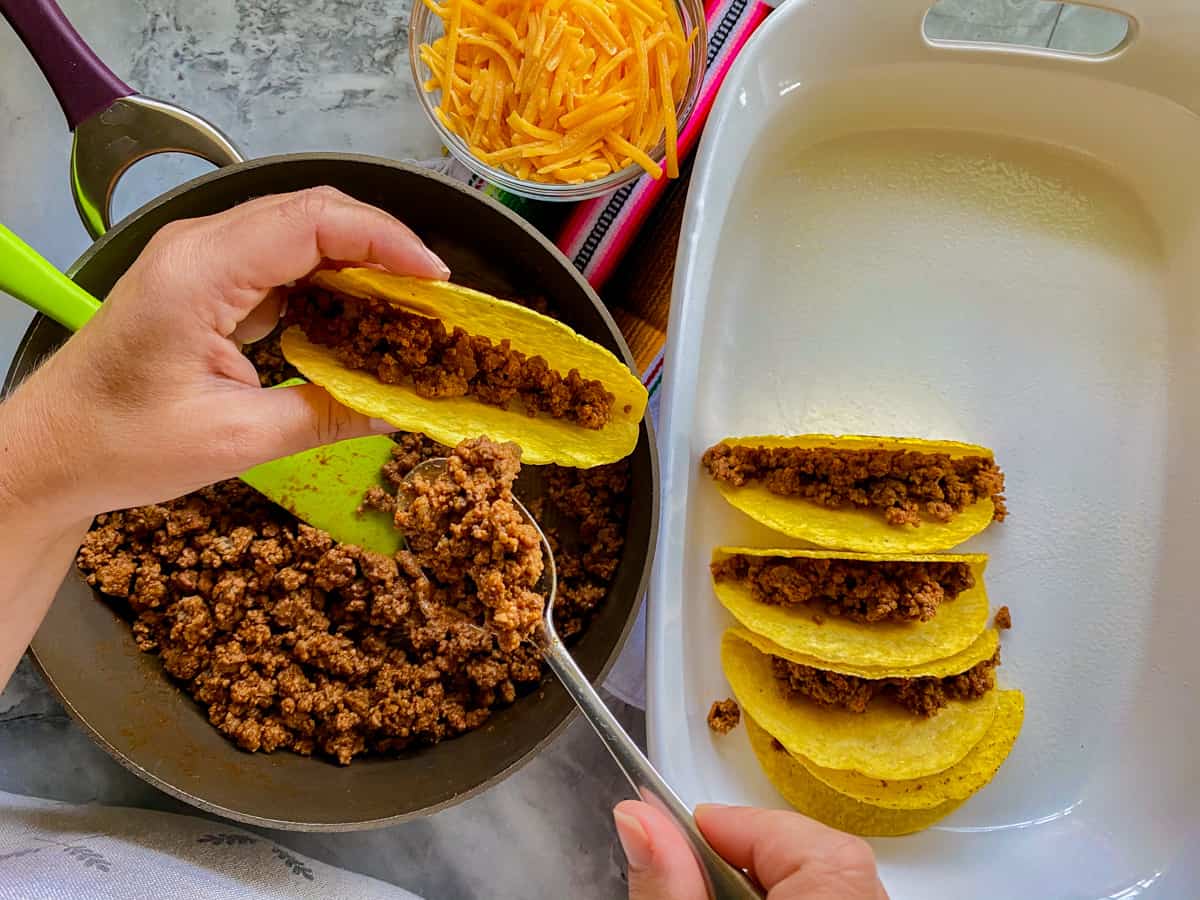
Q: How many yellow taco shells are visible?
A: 5